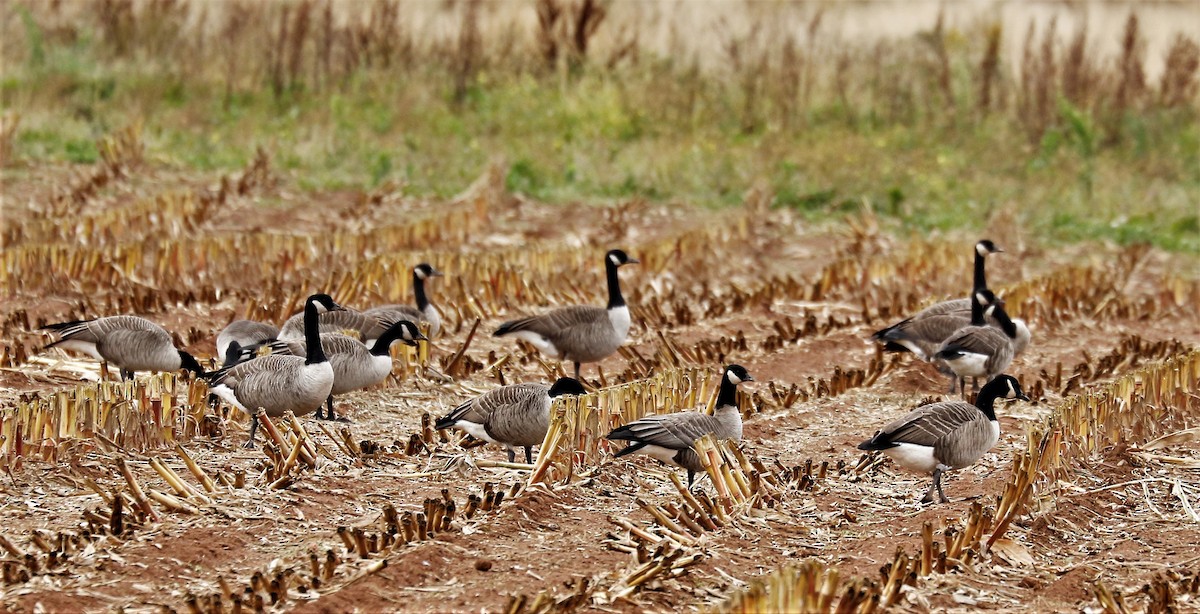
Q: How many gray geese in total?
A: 13